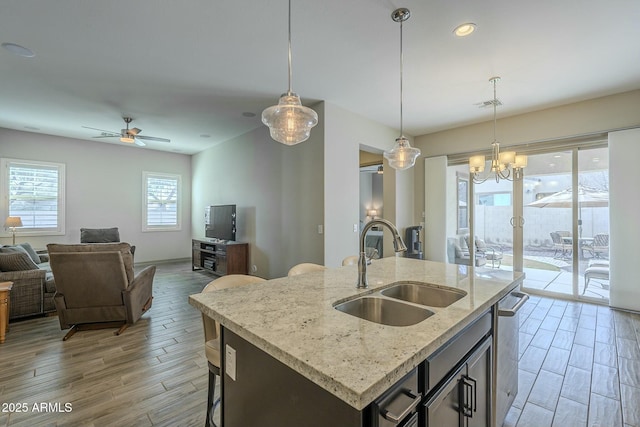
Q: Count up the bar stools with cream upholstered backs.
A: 3